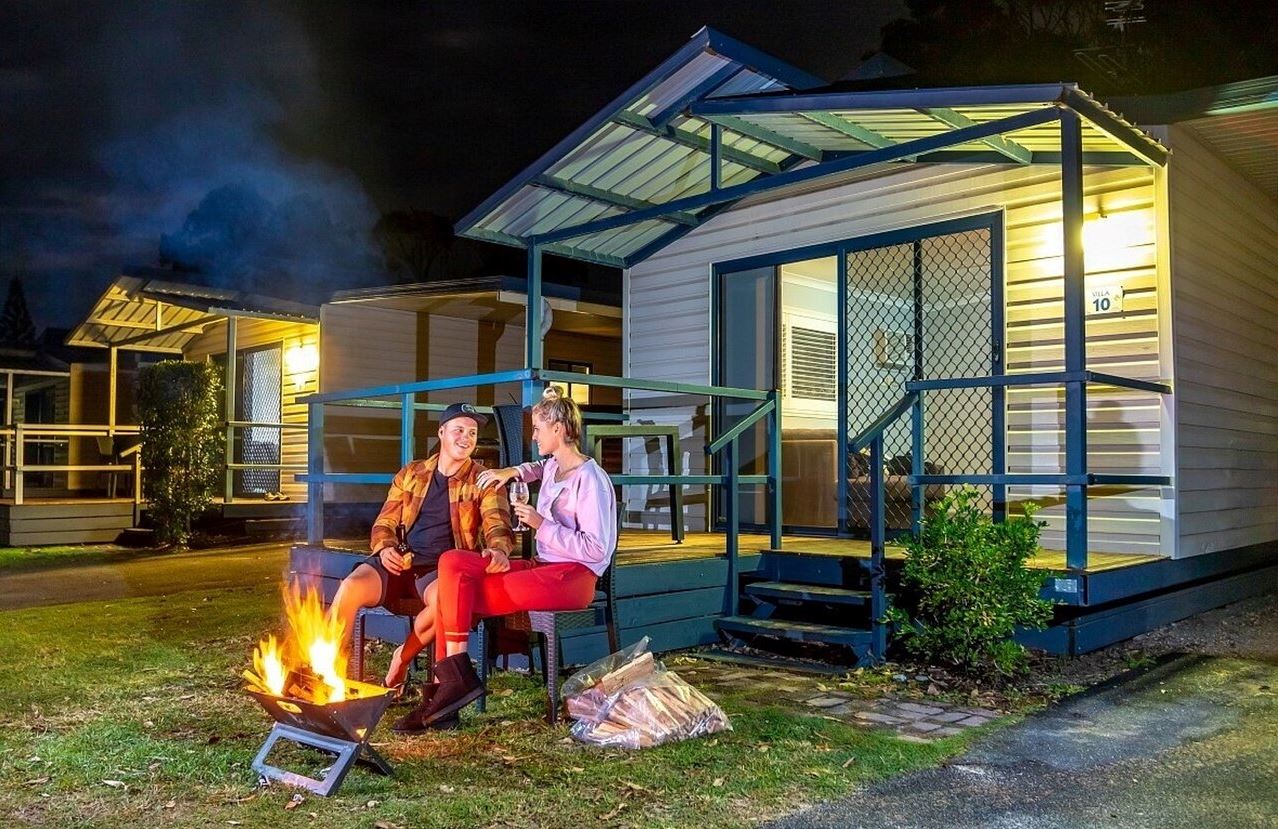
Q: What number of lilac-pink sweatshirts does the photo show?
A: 1